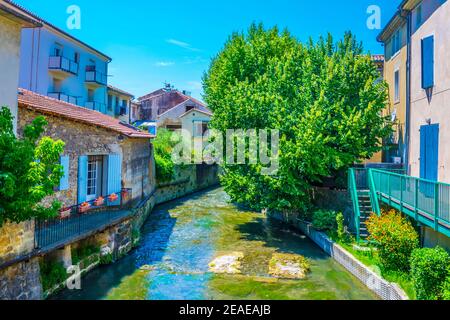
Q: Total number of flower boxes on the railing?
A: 5